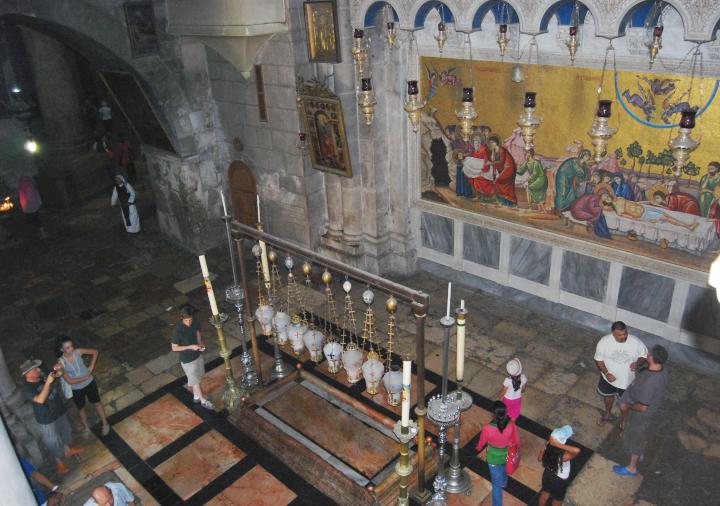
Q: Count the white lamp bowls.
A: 8